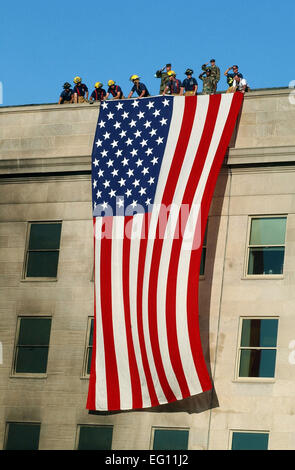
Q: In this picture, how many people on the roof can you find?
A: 12